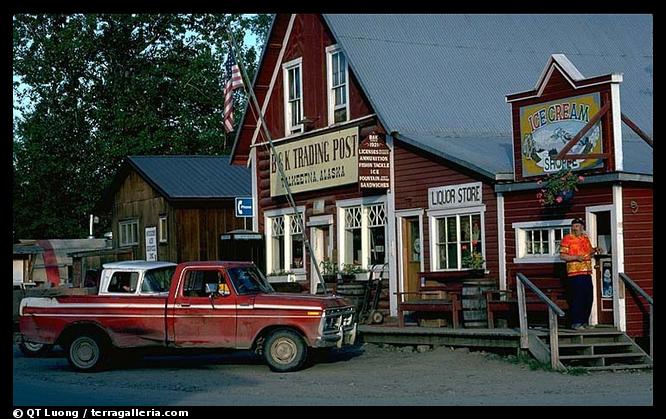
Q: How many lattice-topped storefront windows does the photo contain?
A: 2